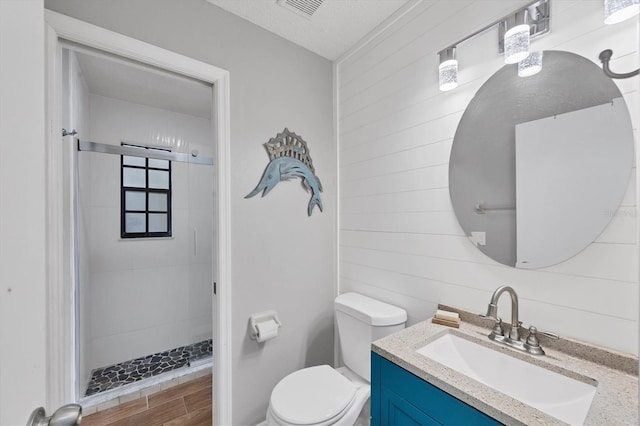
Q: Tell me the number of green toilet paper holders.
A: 0